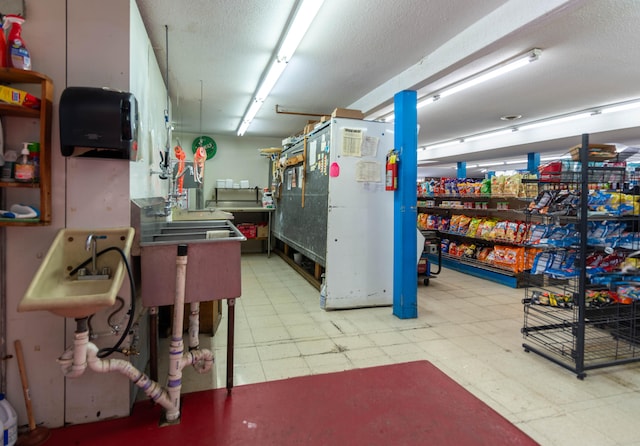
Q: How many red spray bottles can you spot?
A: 2